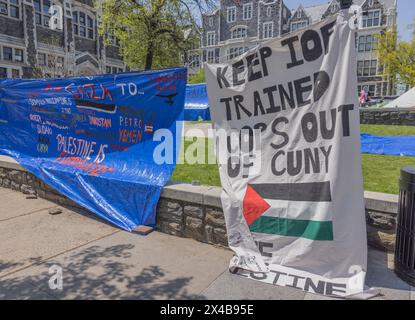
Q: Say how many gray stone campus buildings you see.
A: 2